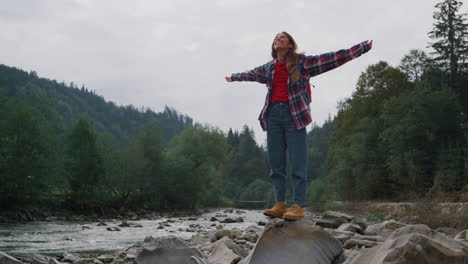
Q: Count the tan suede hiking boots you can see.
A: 2